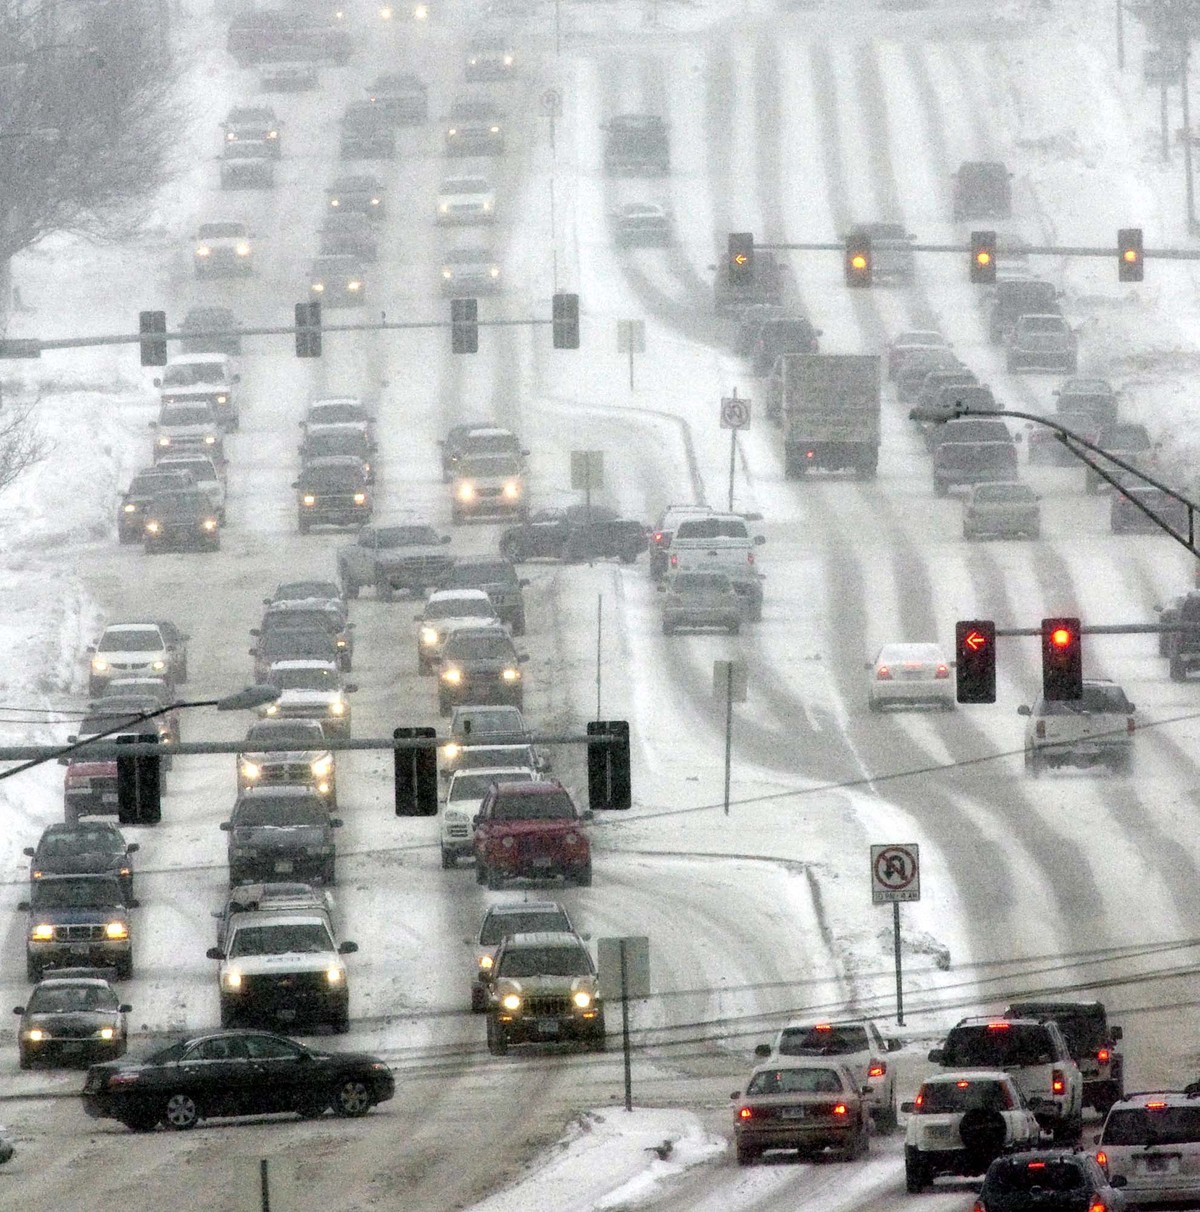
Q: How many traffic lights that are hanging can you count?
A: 13